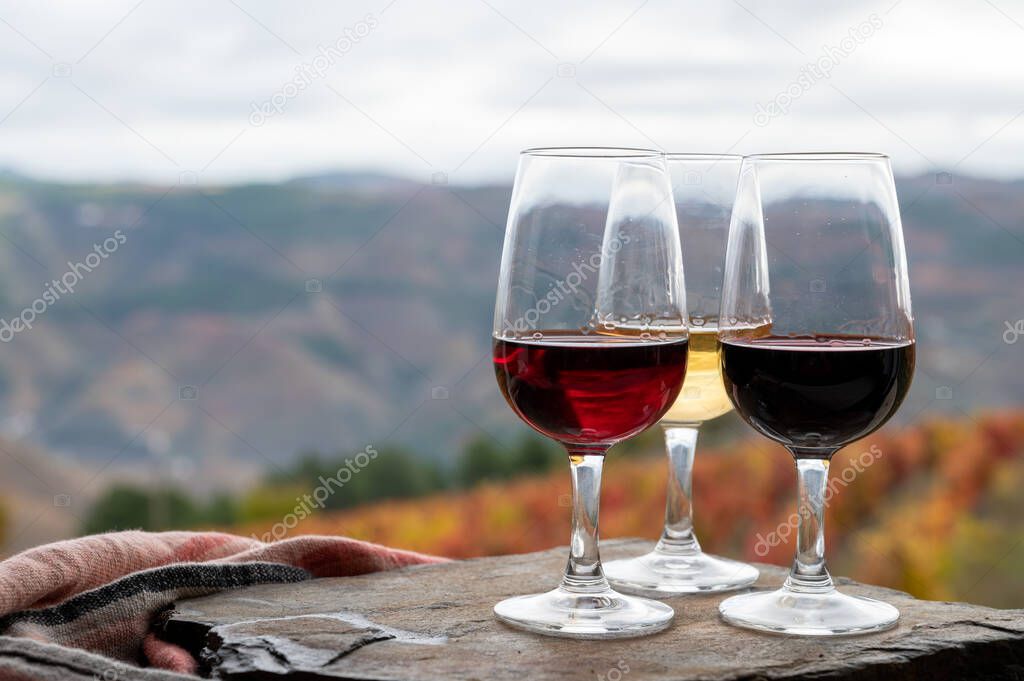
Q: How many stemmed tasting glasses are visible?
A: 3